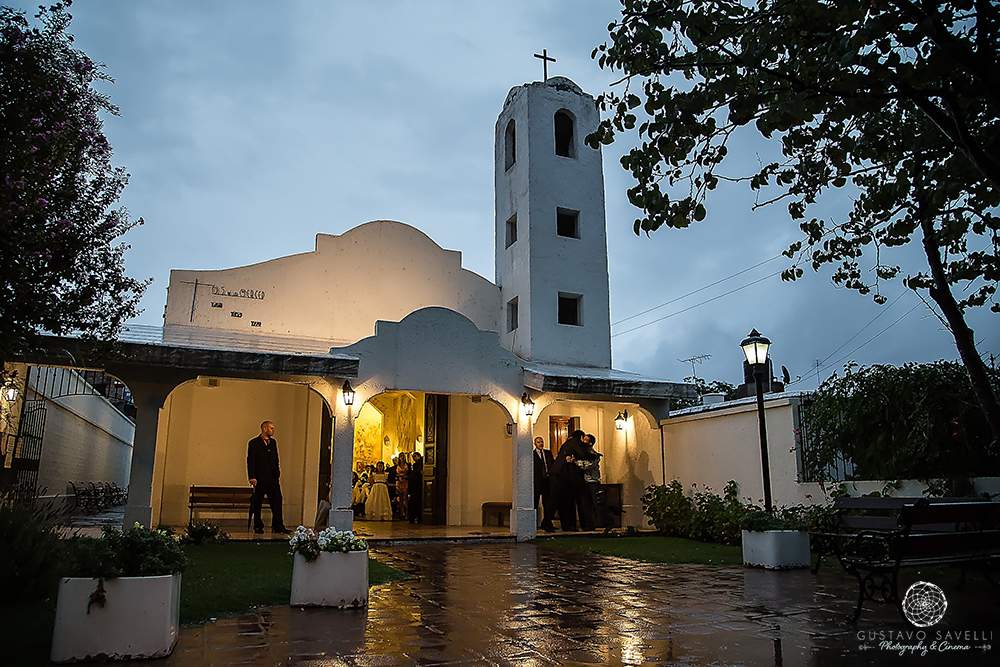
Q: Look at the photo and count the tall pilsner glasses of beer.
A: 0